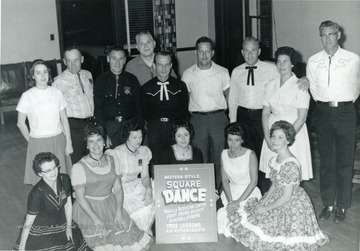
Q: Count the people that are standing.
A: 9